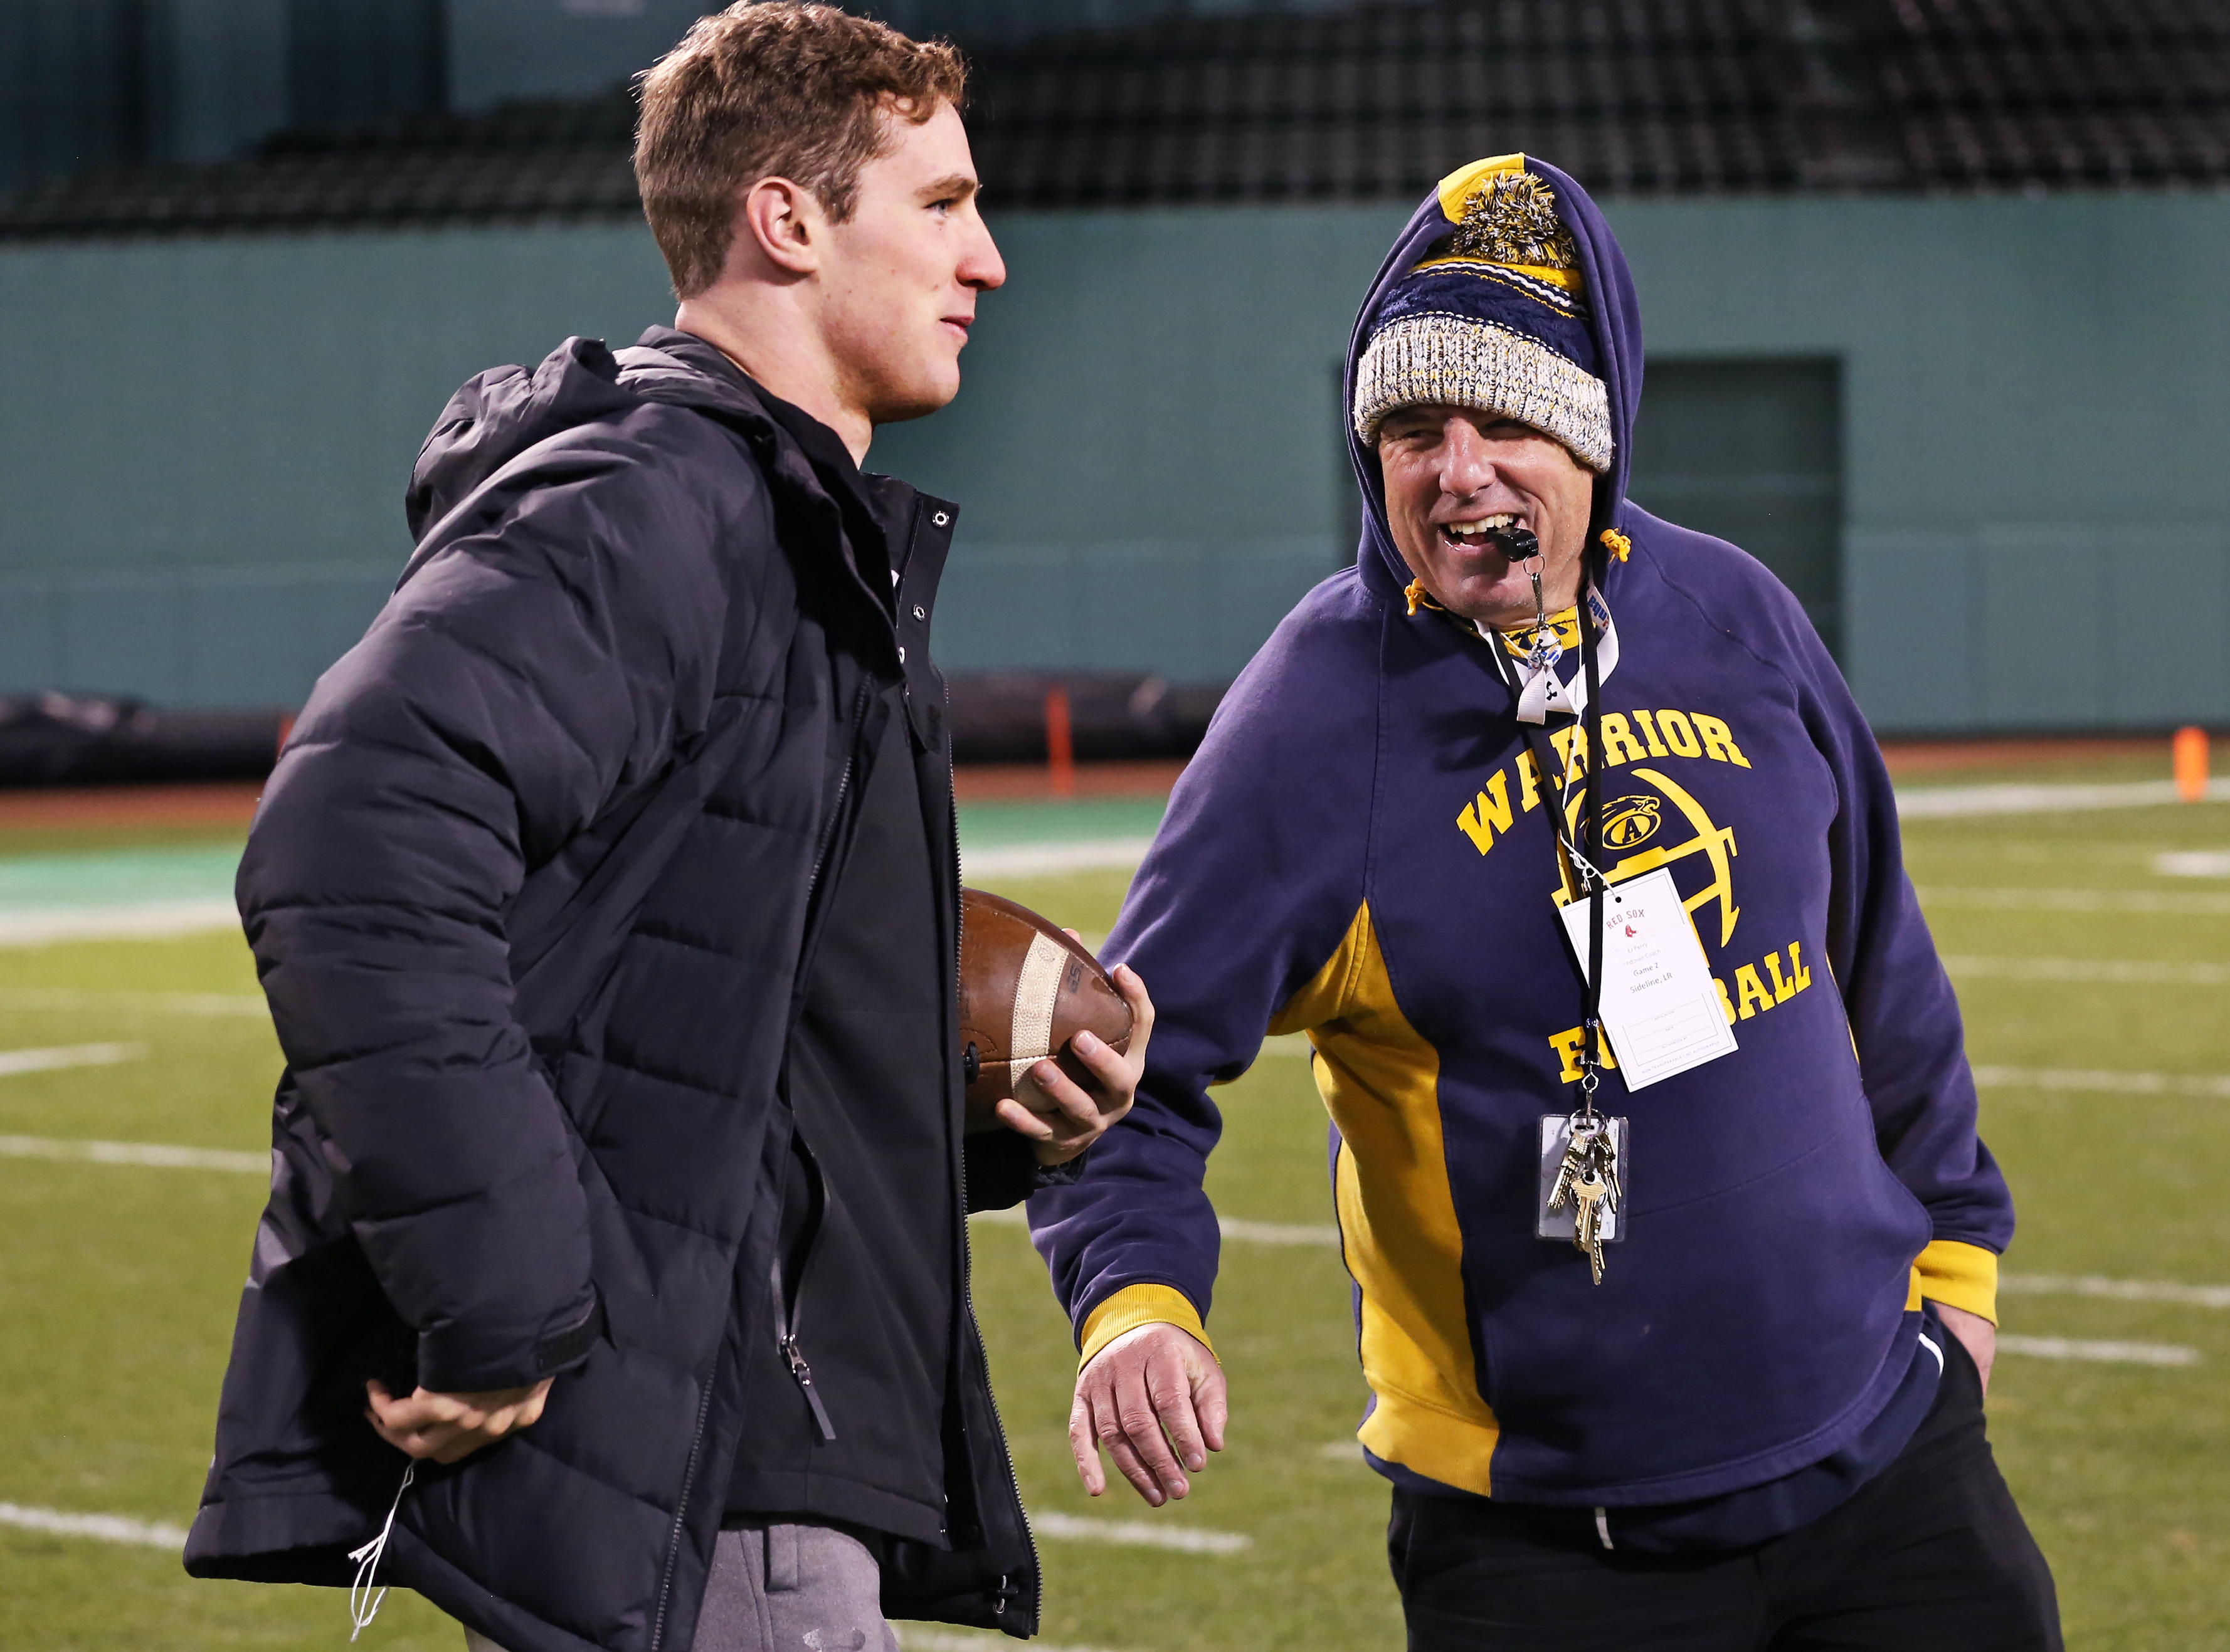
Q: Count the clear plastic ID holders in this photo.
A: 1